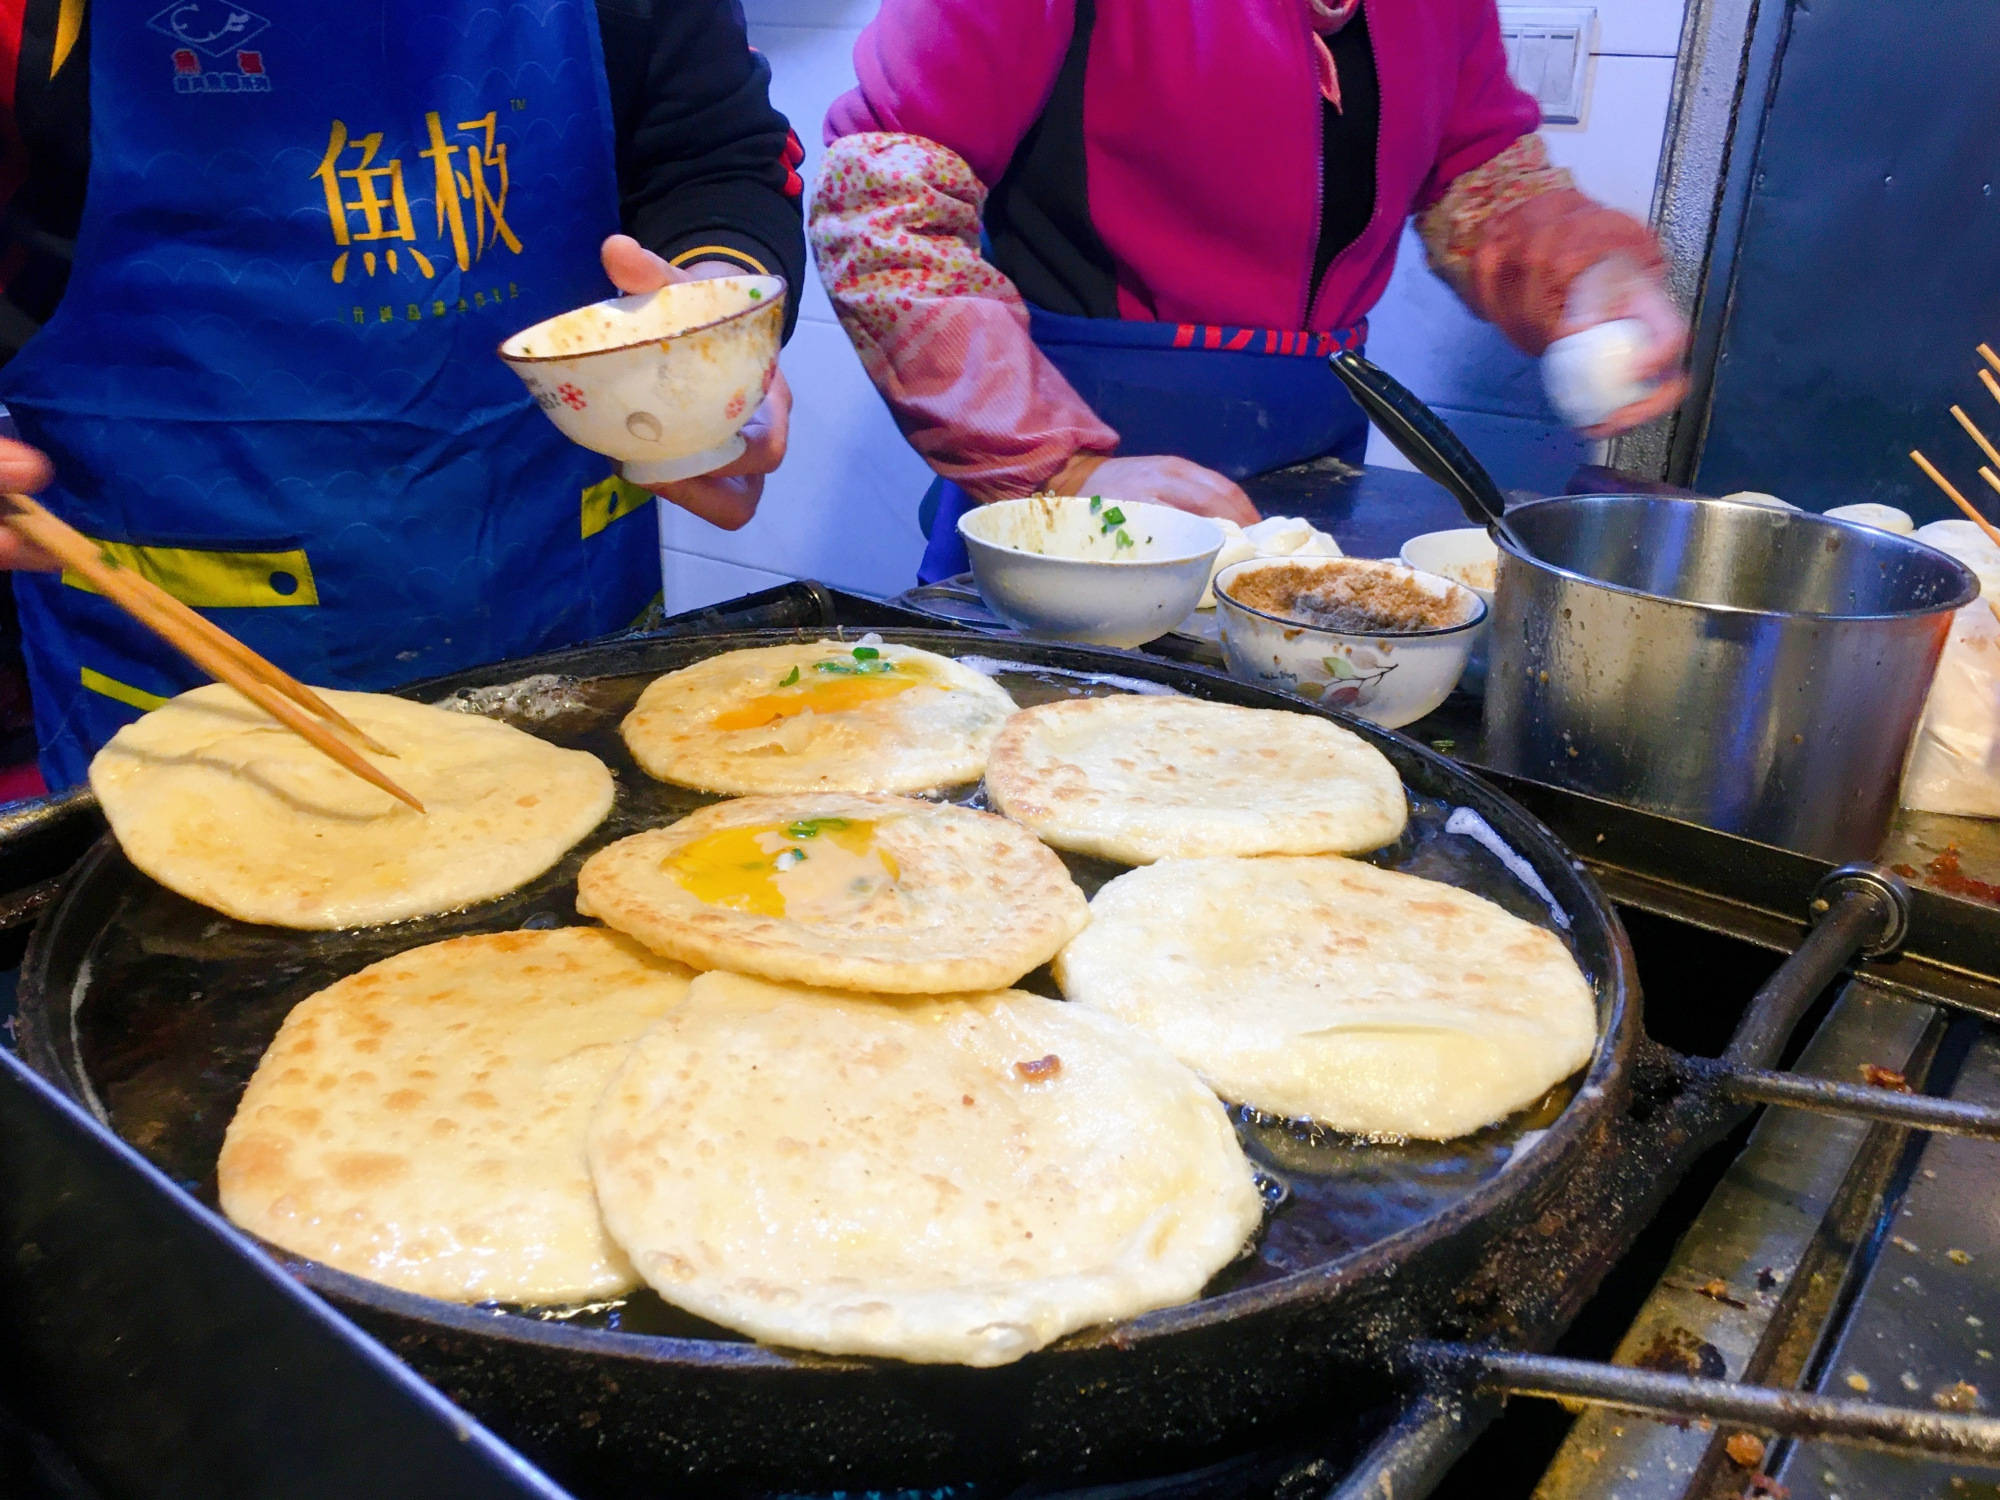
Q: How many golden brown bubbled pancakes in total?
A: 7